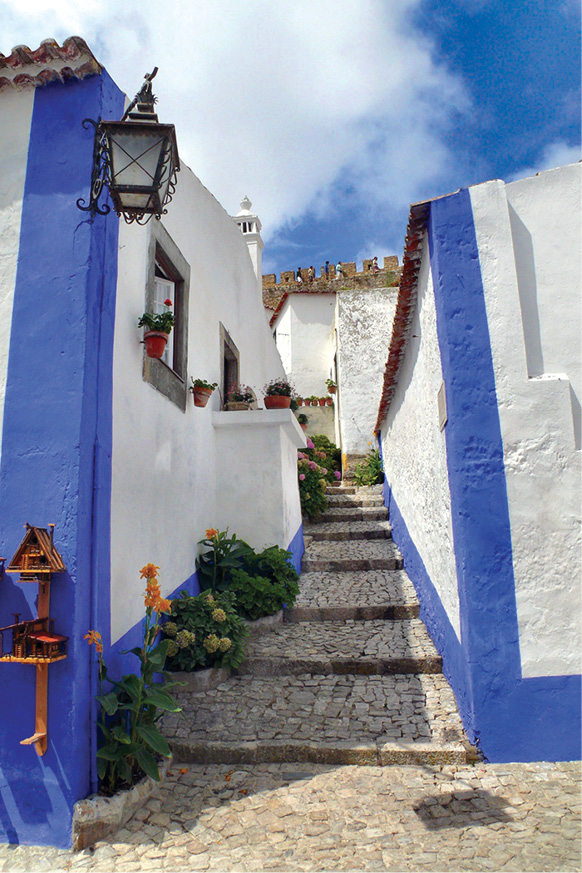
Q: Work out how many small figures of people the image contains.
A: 5